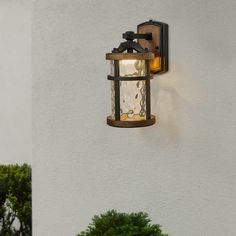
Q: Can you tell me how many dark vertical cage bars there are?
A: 2